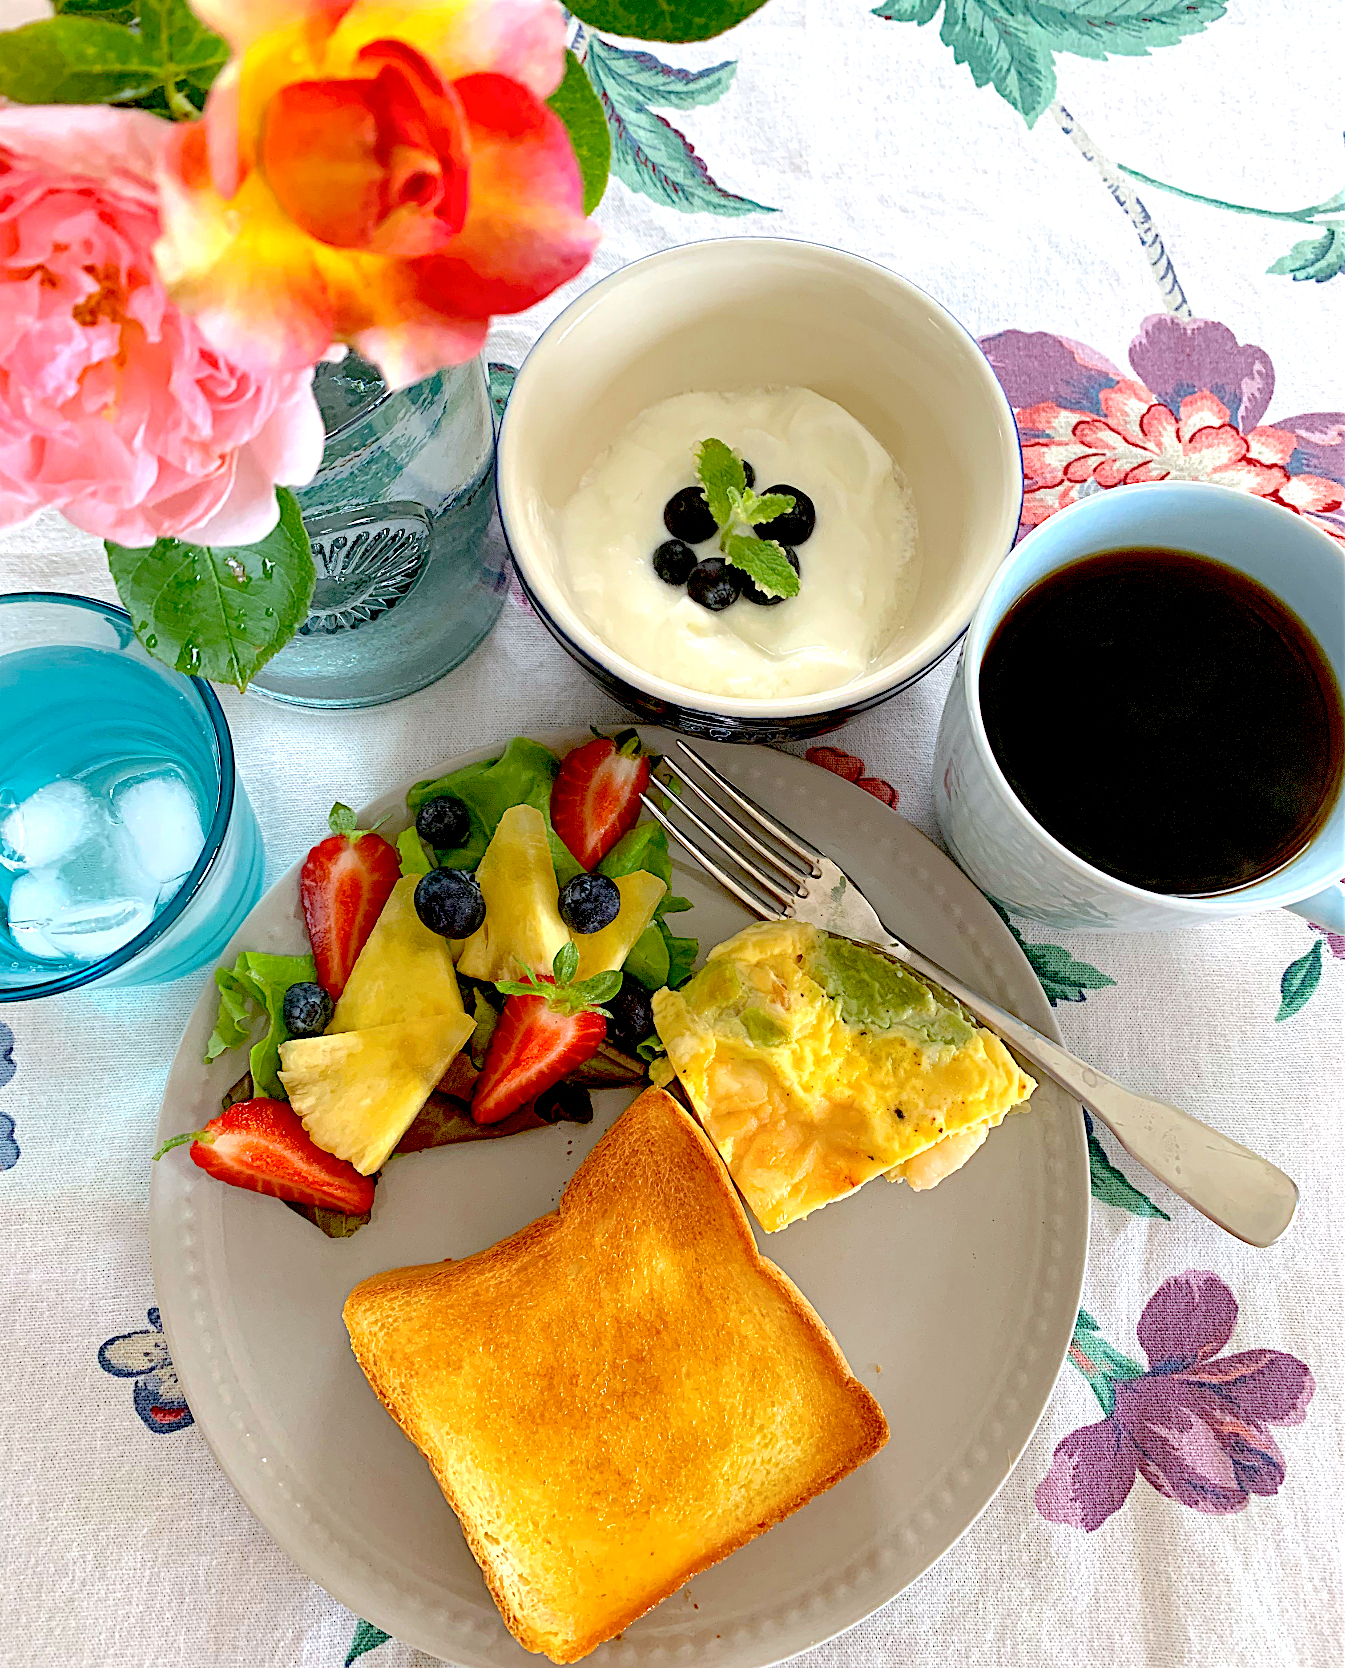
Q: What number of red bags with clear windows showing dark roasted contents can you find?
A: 0